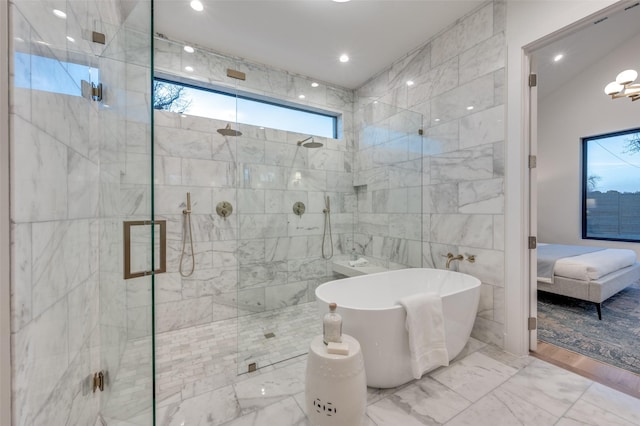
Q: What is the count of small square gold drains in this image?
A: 1